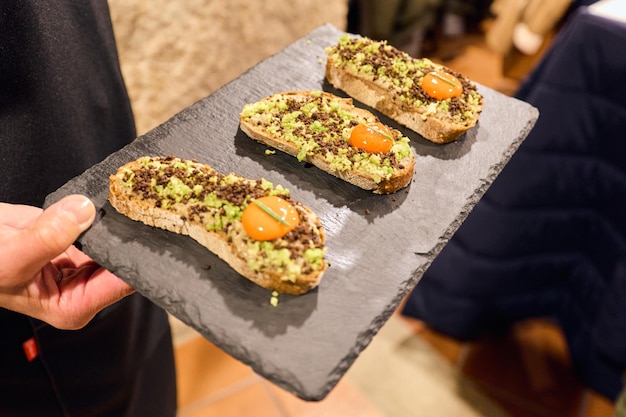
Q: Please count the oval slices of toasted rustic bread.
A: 3